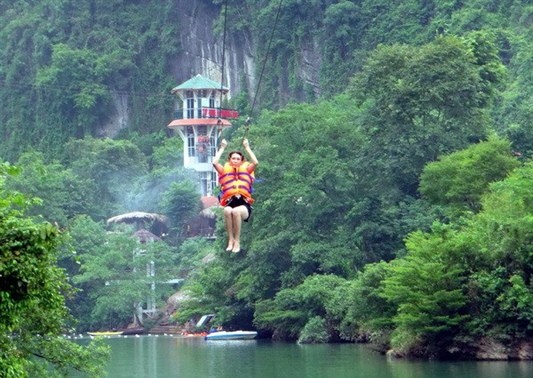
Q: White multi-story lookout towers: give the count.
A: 1